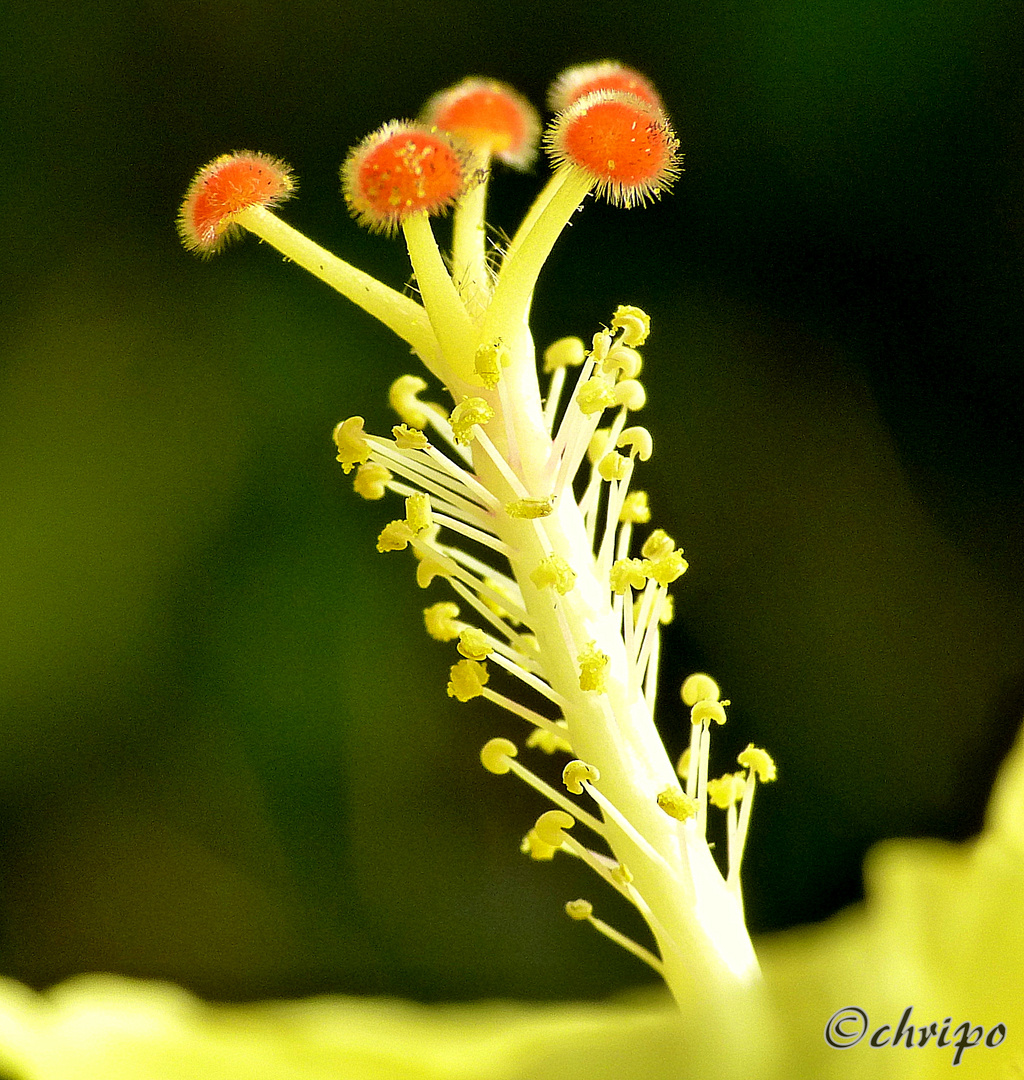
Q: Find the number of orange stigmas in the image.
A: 5